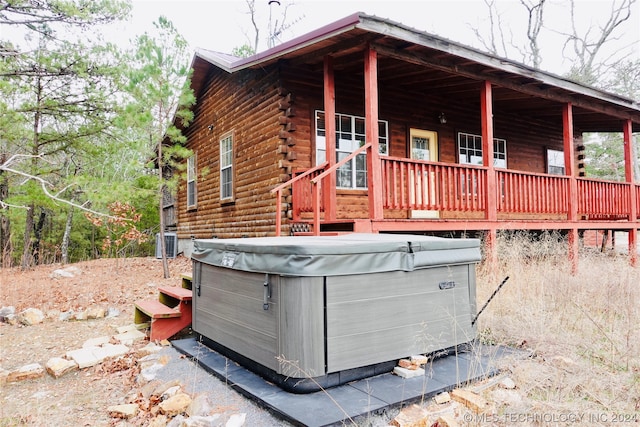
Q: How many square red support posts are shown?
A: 5